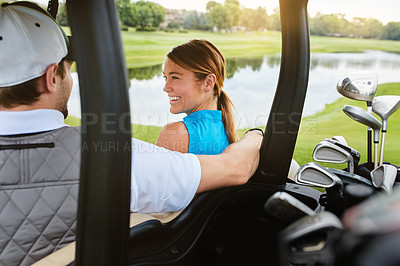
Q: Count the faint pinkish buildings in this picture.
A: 1